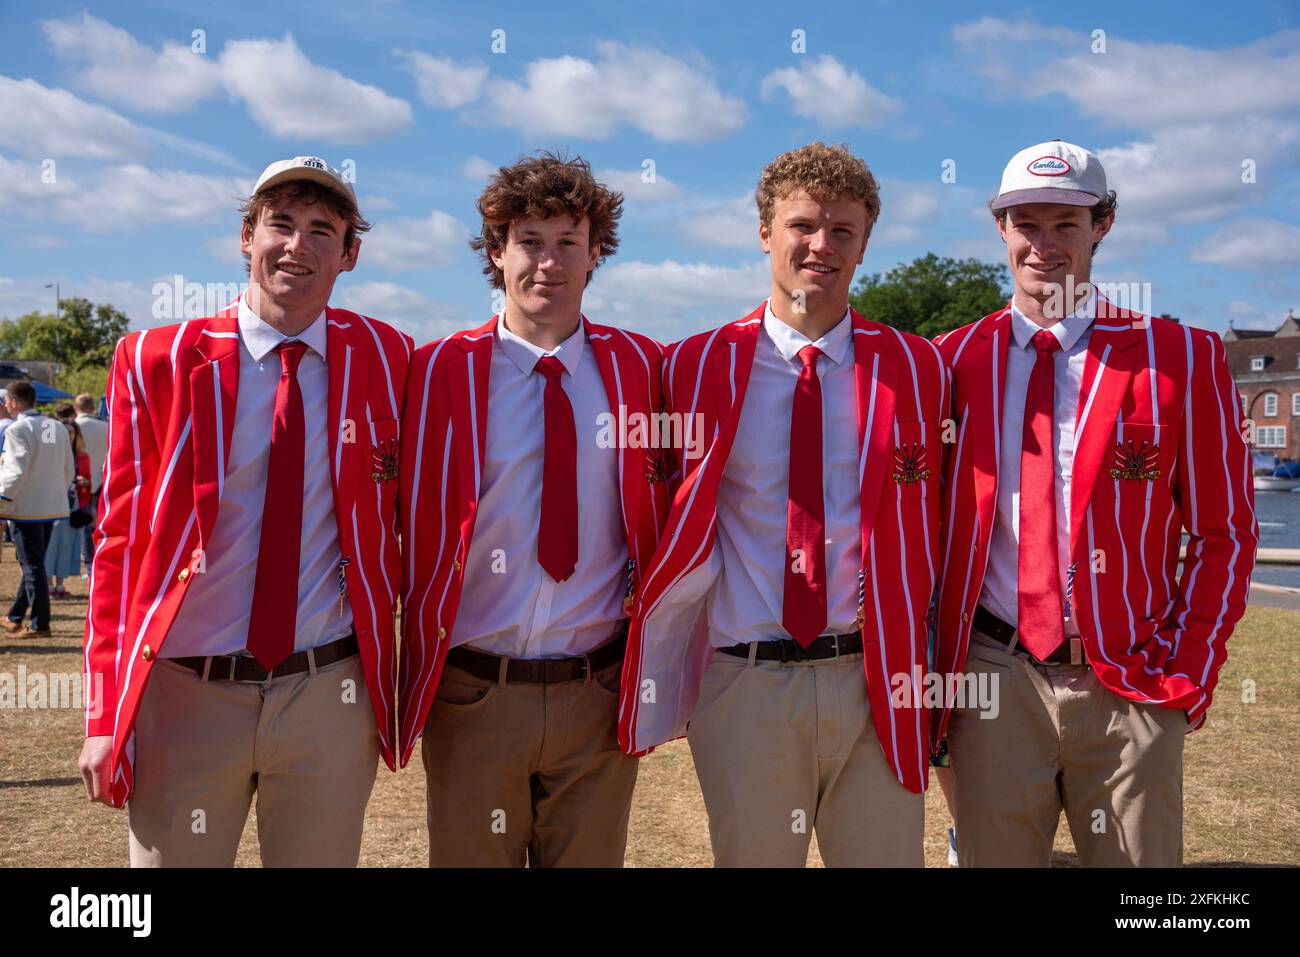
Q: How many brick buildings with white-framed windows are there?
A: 1